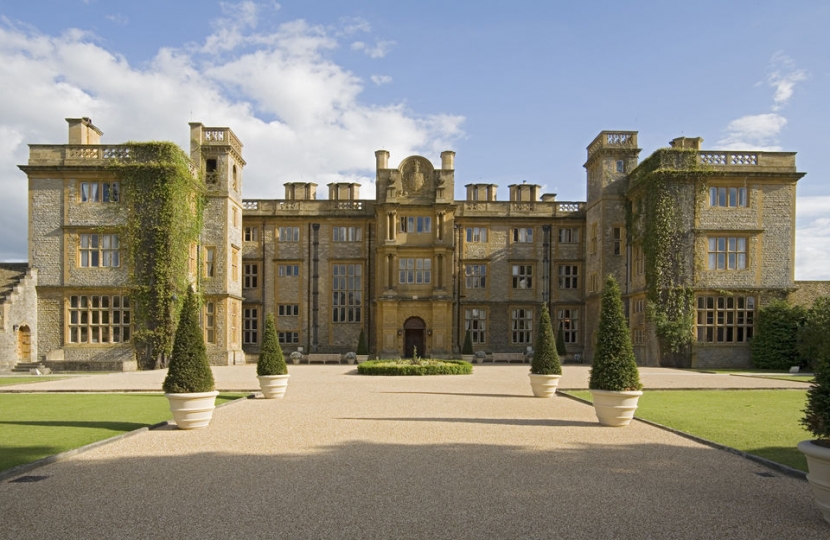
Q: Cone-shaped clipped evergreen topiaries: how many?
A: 8